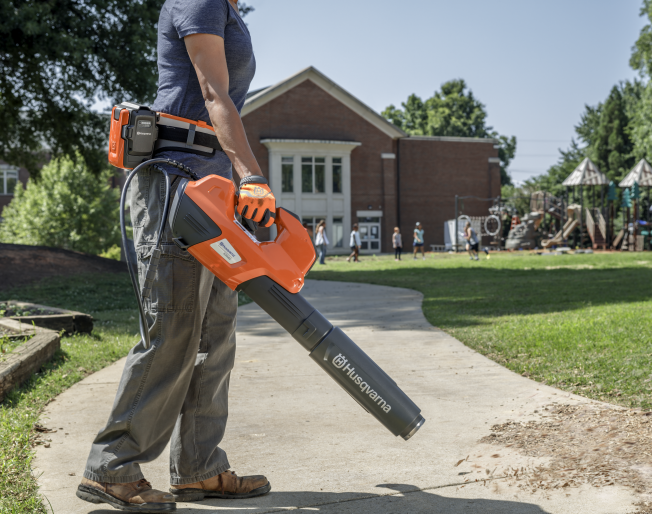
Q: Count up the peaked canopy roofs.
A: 2